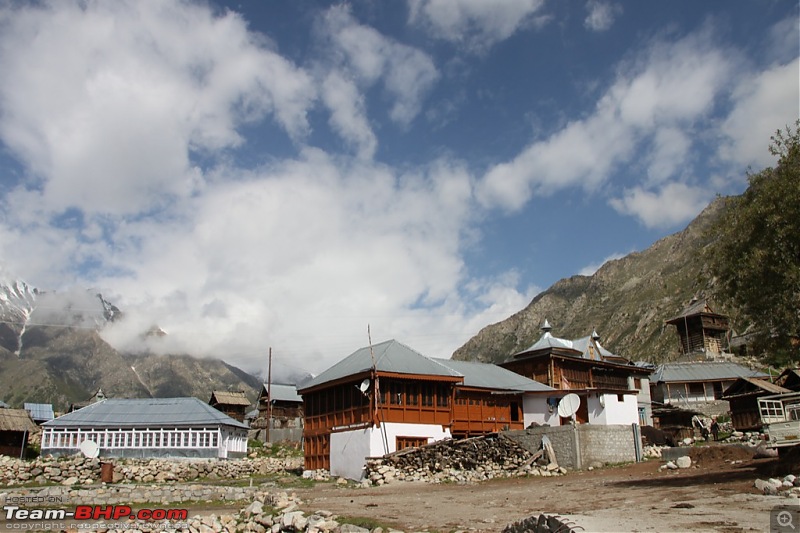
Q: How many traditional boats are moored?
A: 0